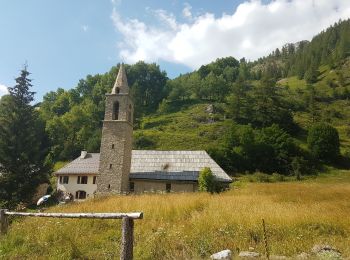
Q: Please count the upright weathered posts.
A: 2